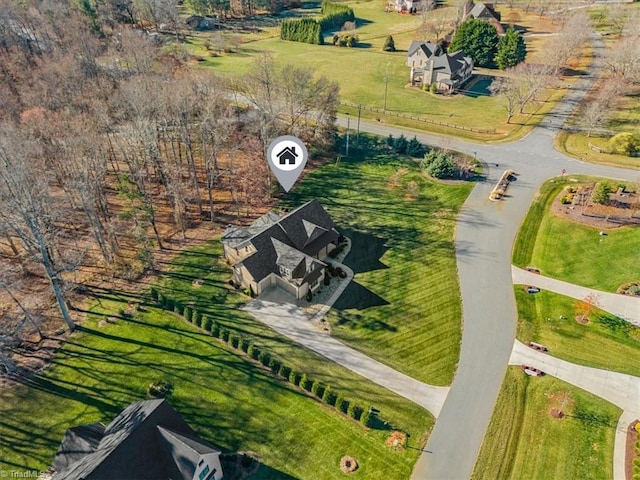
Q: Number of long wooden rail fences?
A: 1